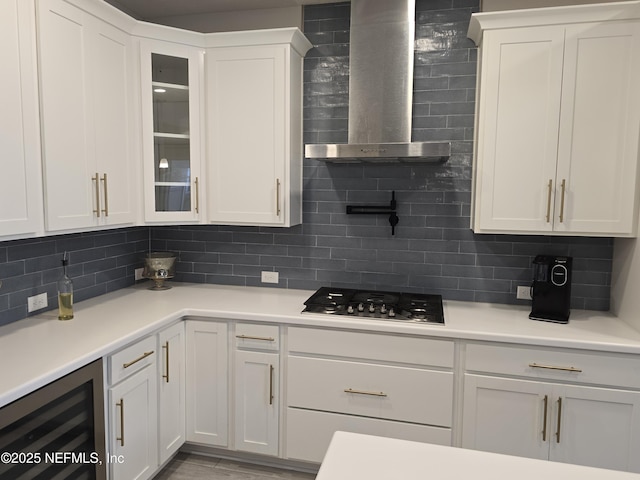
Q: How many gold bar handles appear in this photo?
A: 15